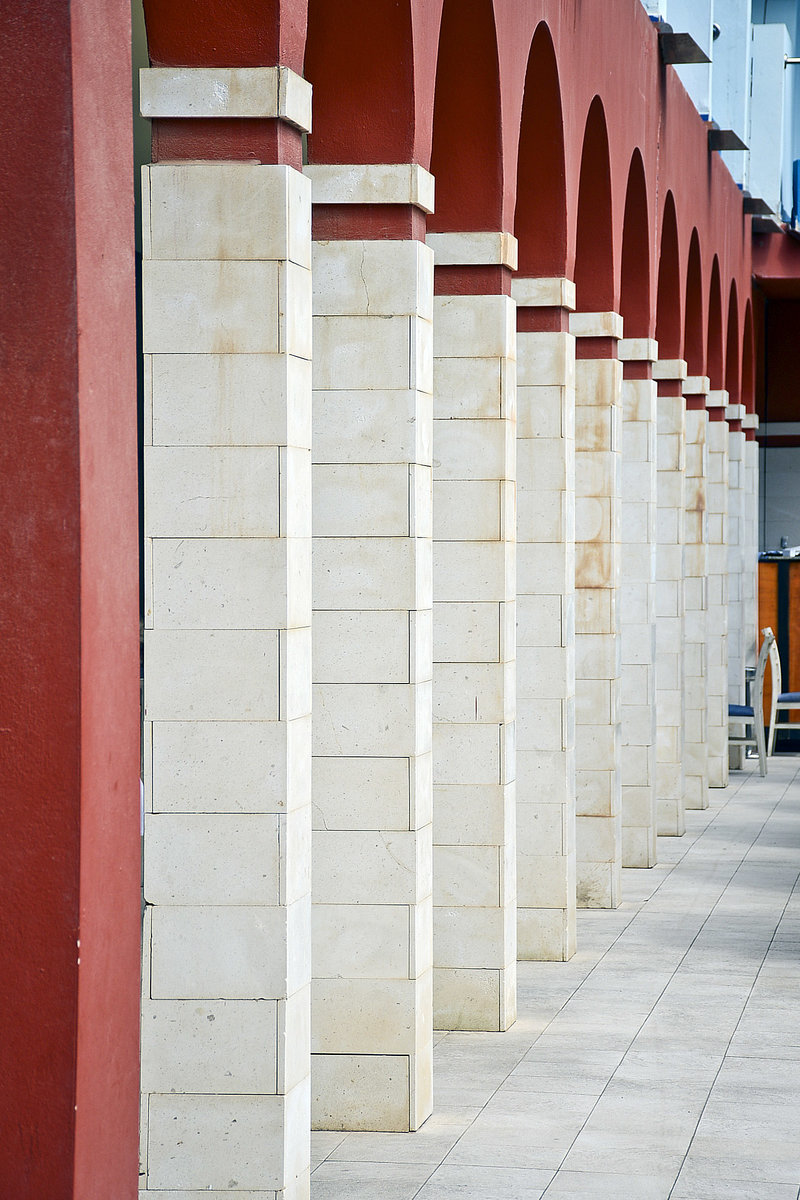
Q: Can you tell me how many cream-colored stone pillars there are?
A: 11